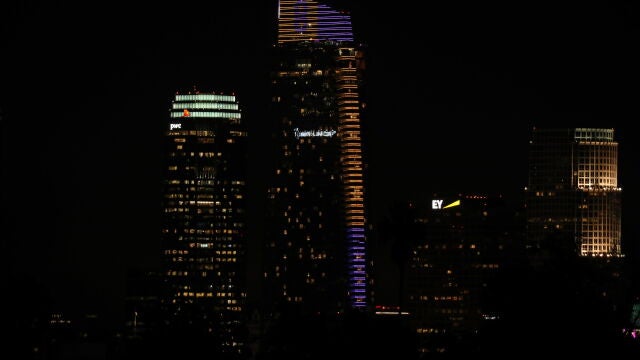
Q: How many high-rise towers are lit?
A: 4